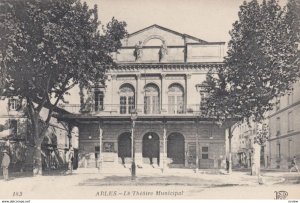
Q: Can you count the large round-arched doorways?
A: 3